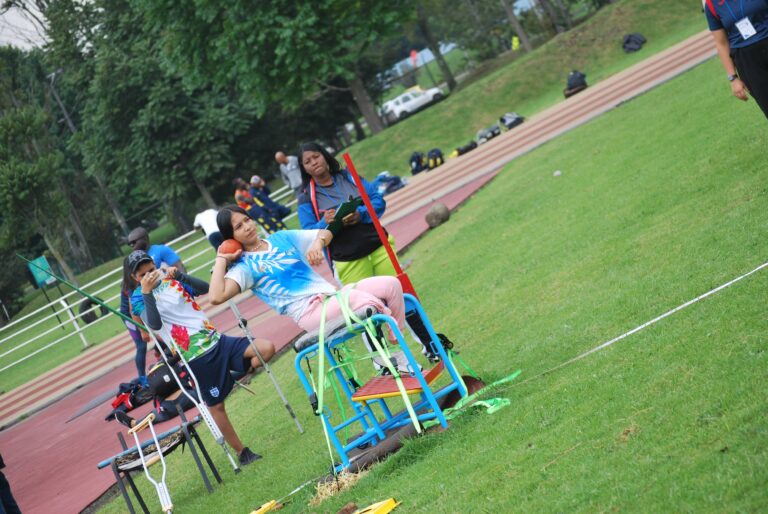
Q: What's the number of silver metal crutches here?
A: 2